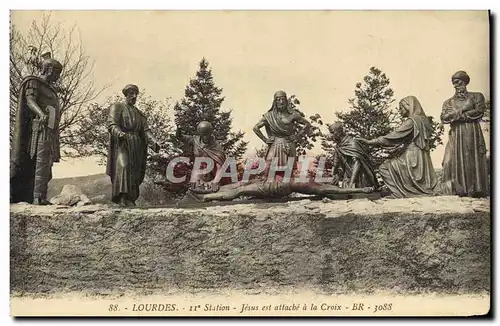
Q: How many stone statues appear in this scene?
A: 8